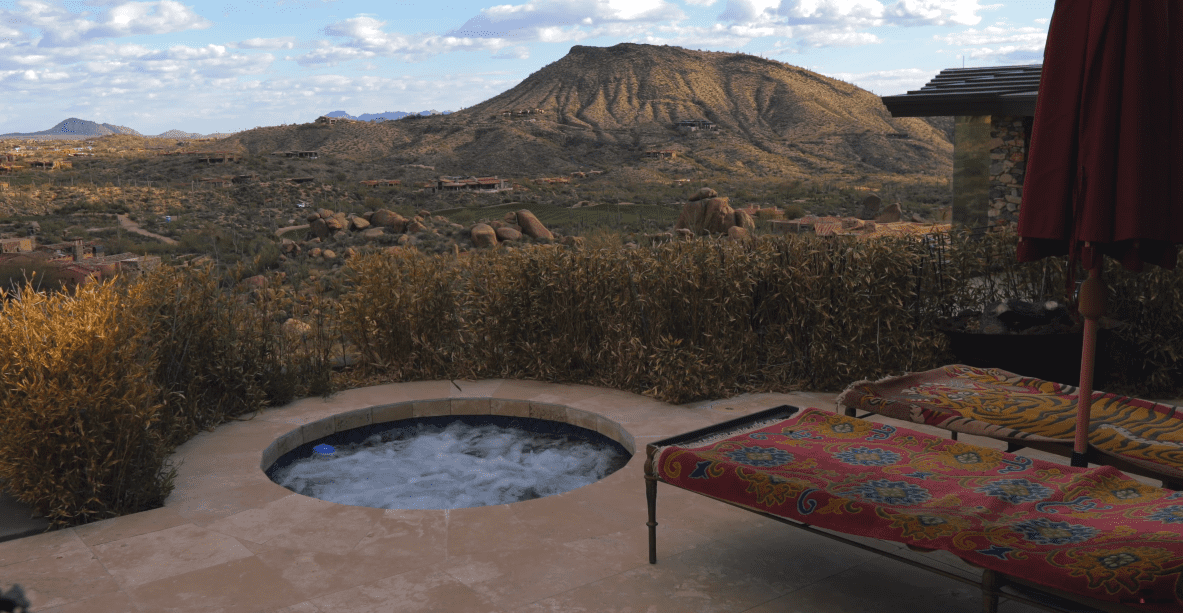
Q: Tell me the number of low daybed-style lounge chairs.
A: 2